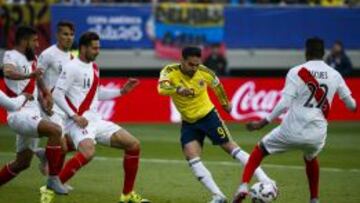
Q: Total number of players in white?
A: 4